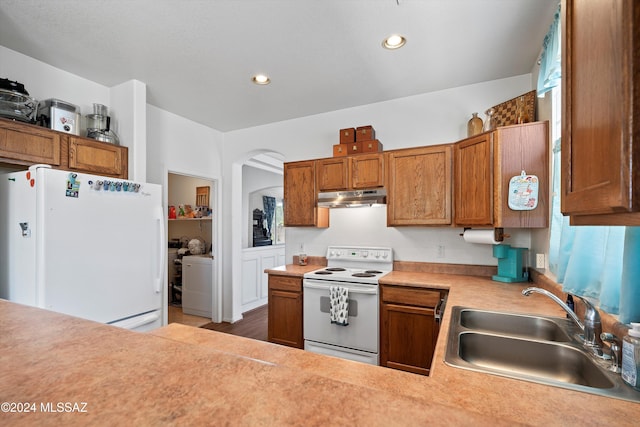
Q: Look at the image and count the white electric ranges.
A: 1